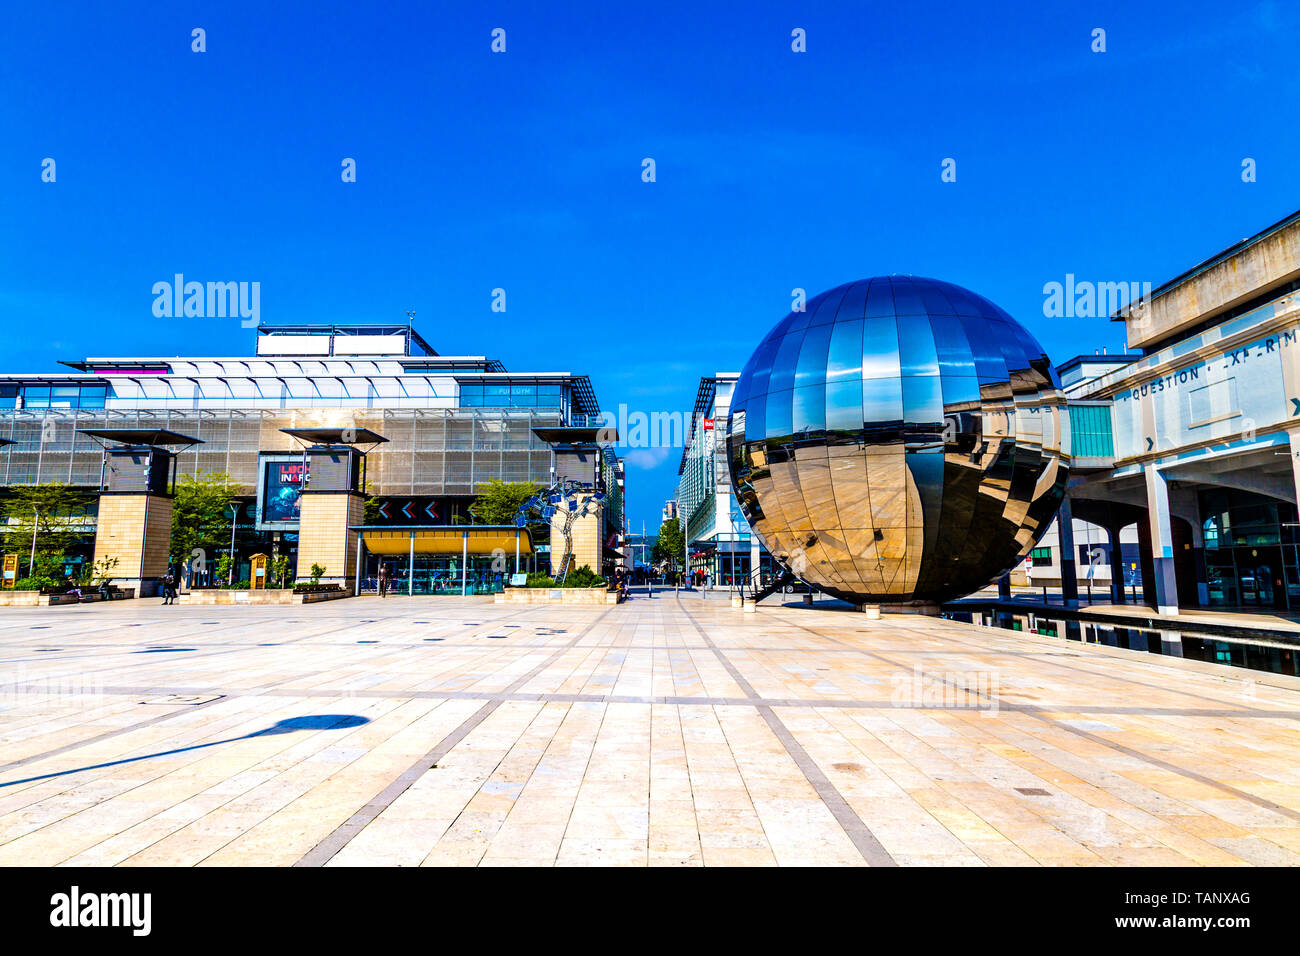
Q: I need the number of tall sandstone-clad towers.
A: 3